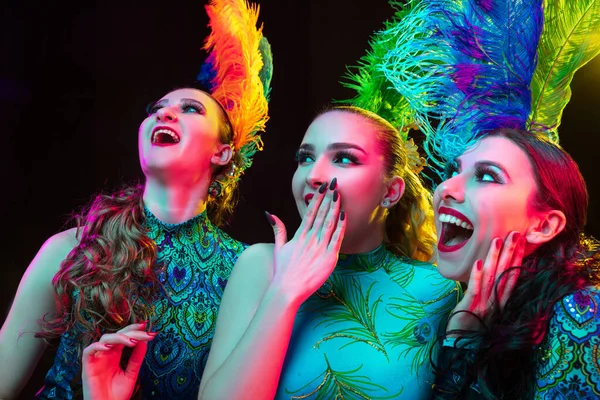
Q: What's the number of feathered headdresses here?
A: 3